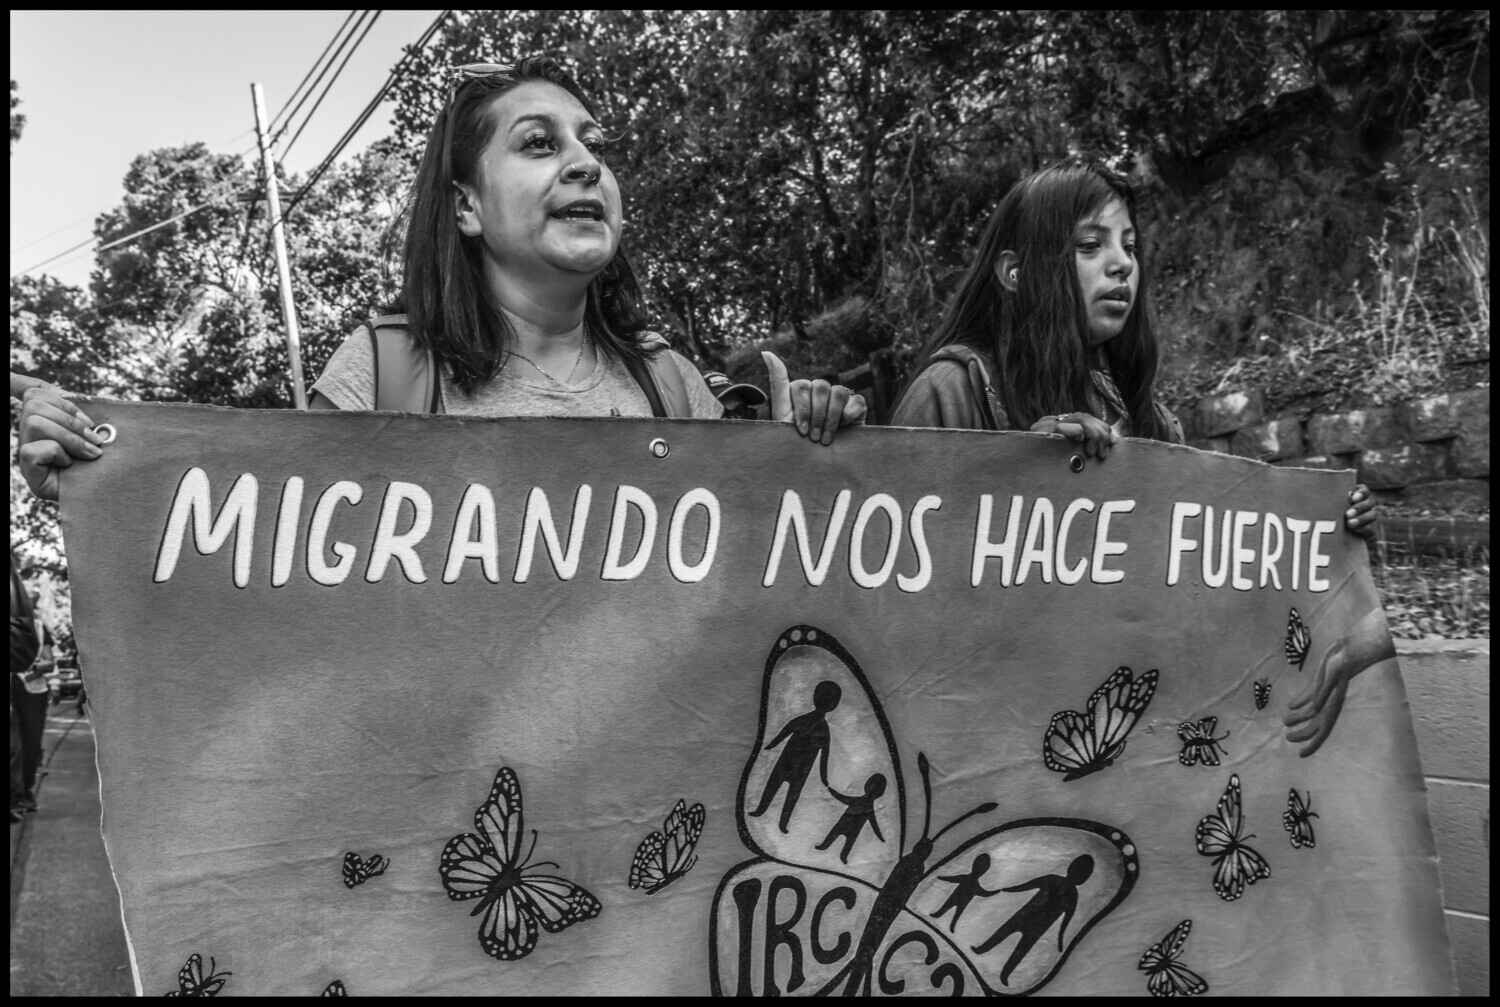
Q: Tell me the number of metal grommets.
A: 3